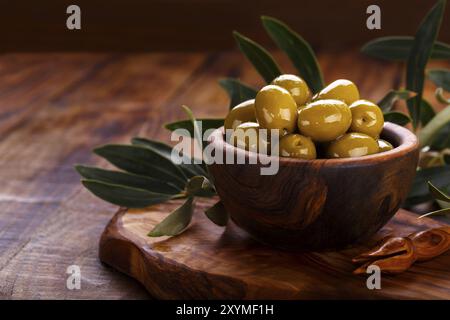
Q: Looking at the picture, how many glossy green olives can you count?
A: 10